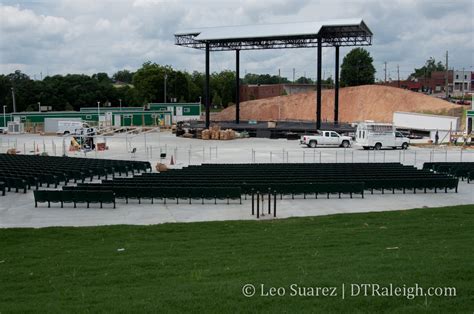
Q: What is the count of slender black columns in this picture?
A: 4